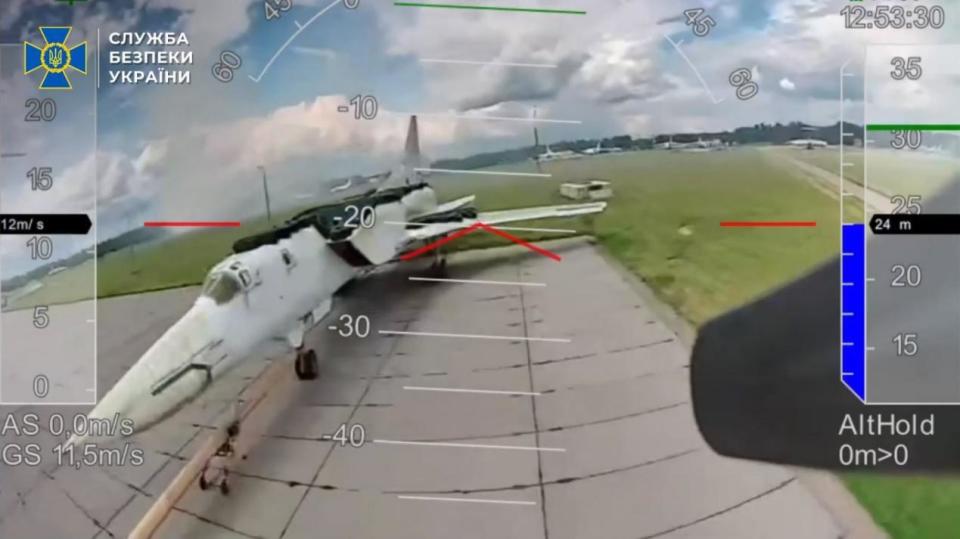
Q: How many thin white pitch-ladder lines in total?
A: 9